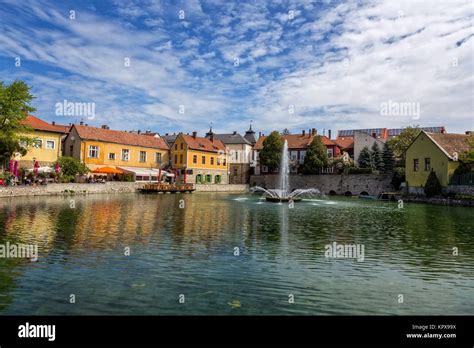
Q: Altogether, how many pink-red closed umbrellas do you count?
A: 4